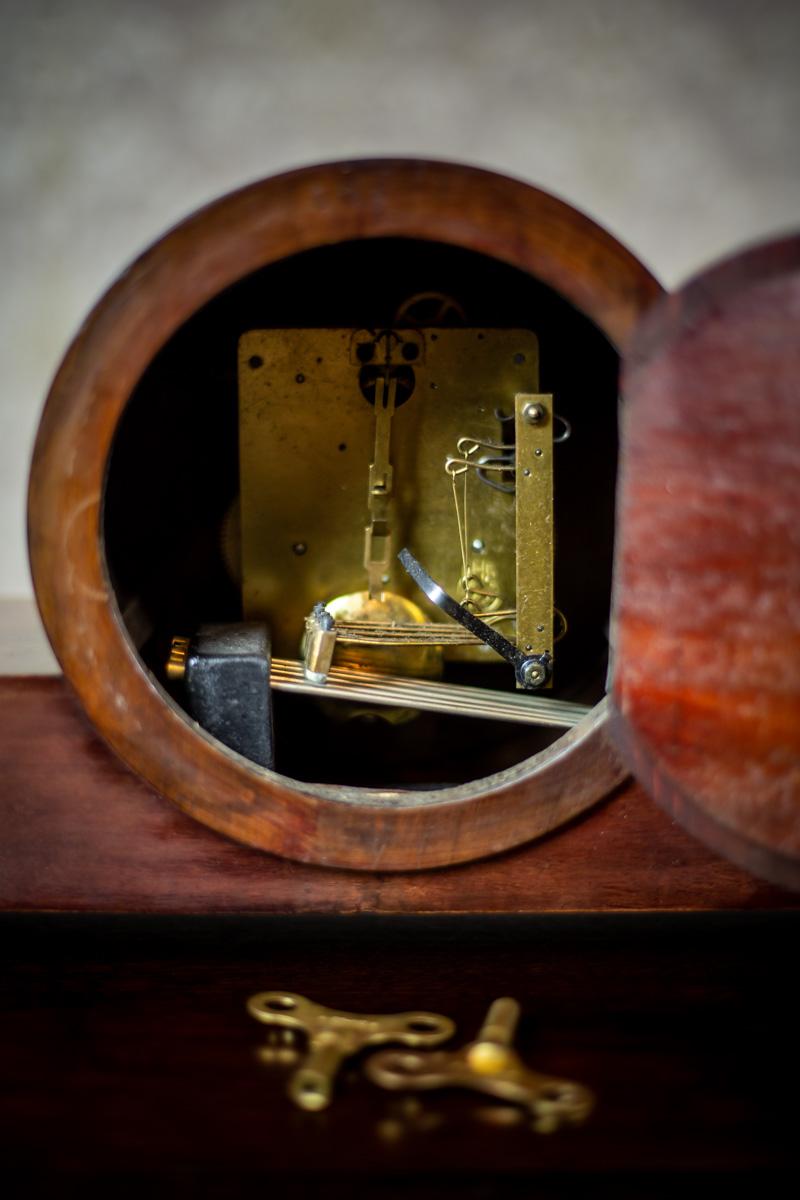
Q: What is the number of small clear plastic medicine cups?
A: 0